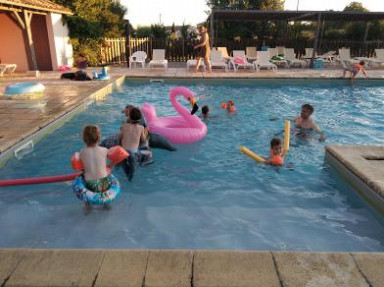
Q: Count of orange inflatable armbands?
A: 5